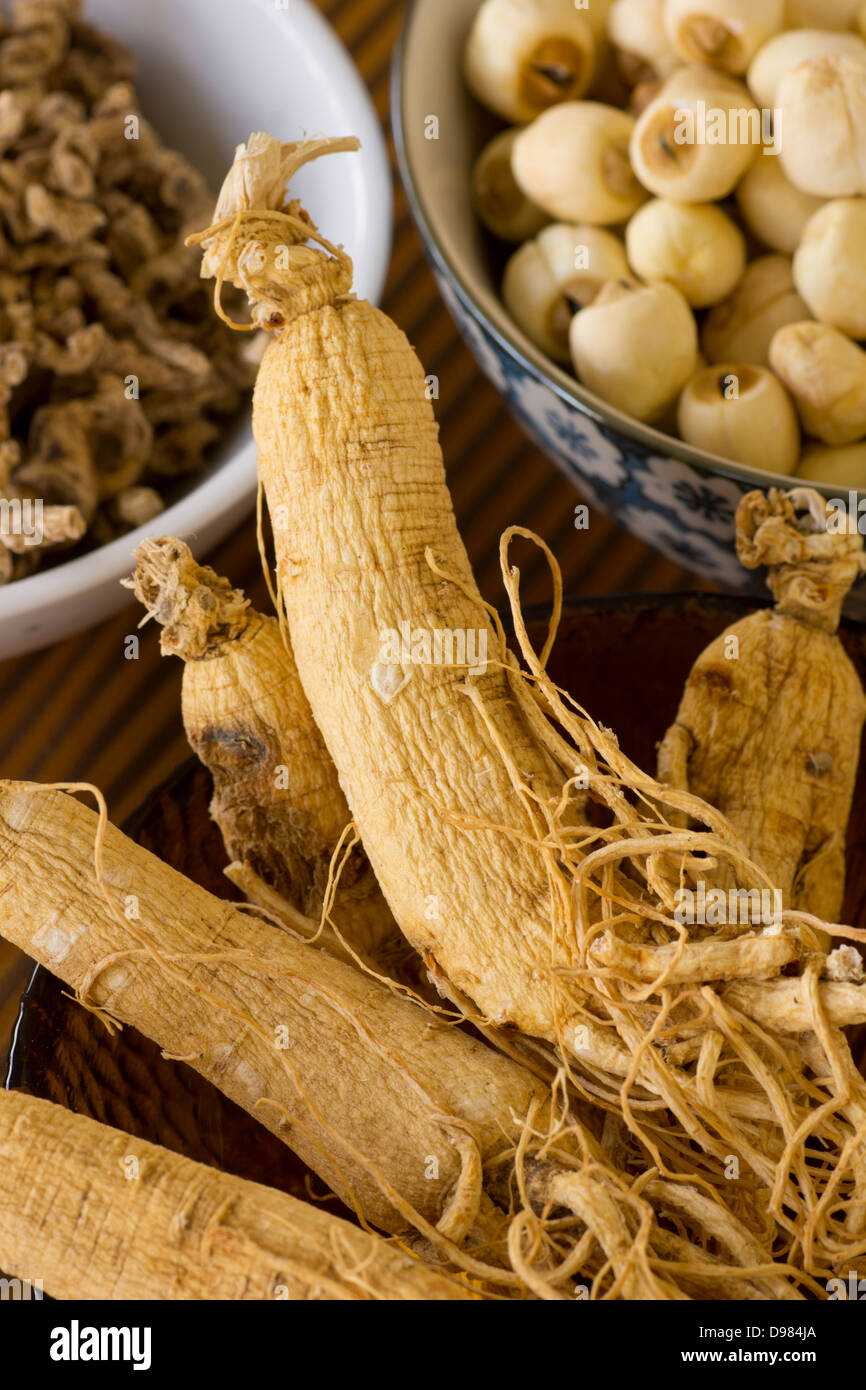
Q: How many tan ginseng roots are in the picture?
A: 5